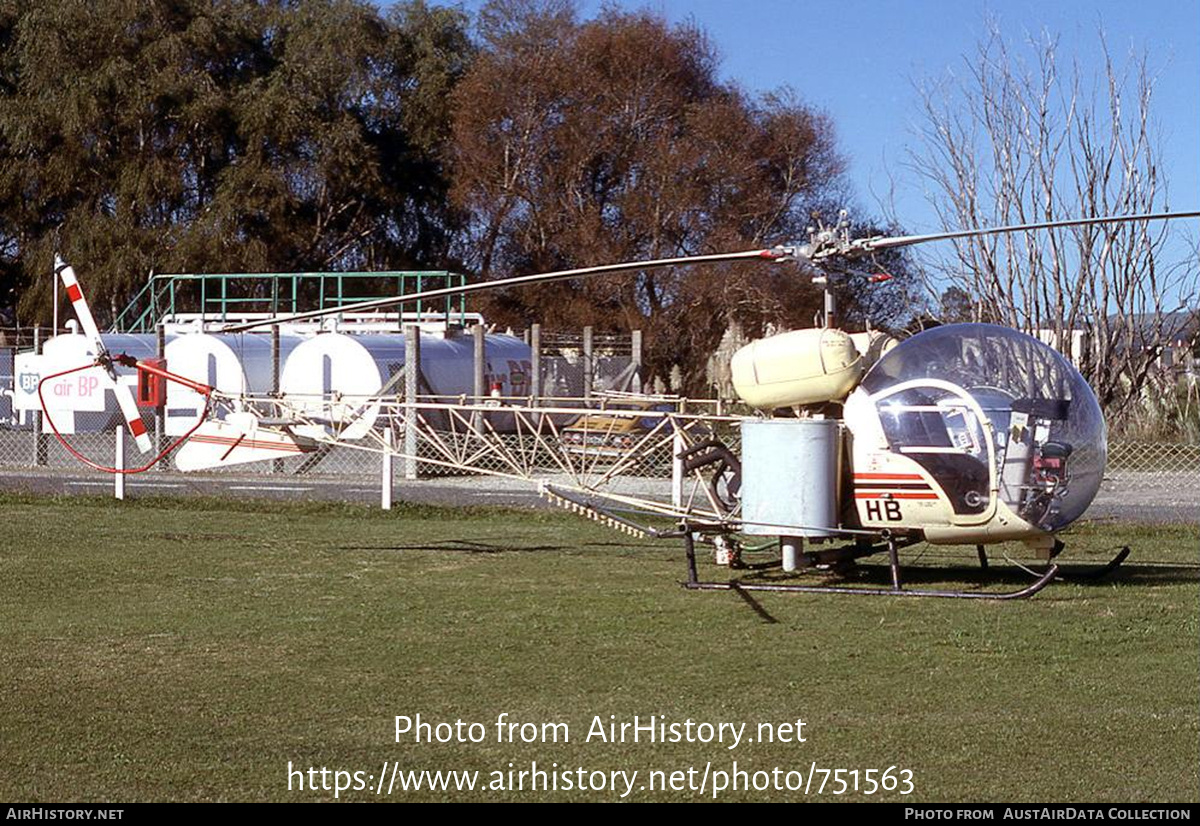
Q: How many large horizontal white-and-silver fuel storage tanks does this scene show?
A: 3